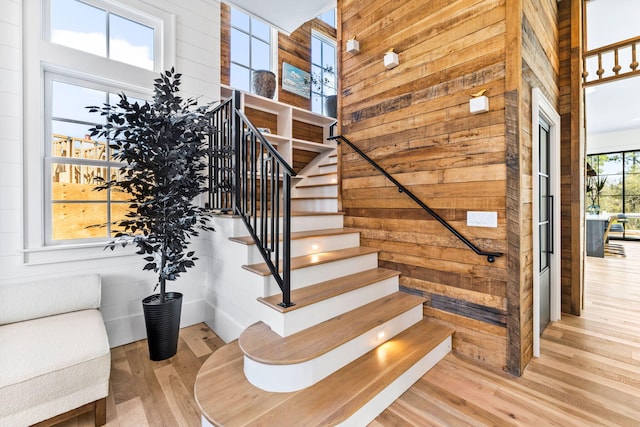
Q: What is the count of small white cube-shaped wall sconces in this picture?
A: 3